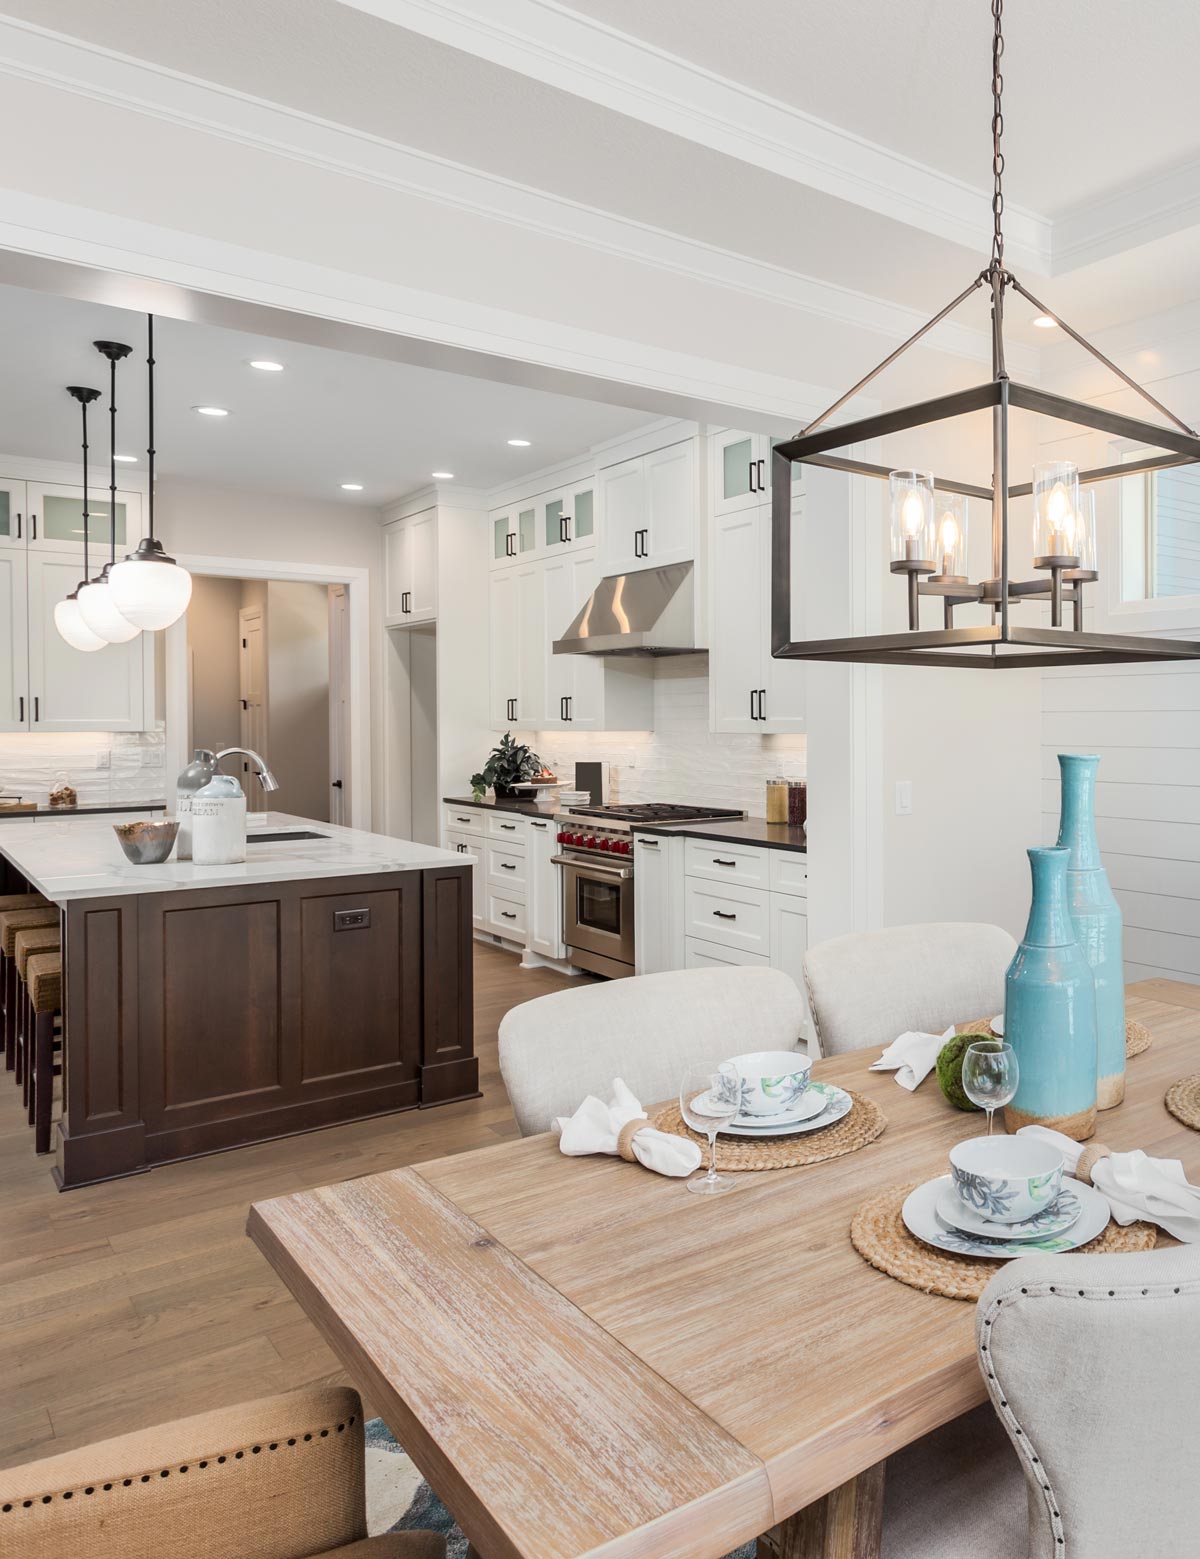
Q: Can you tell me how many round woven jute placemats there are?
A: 4